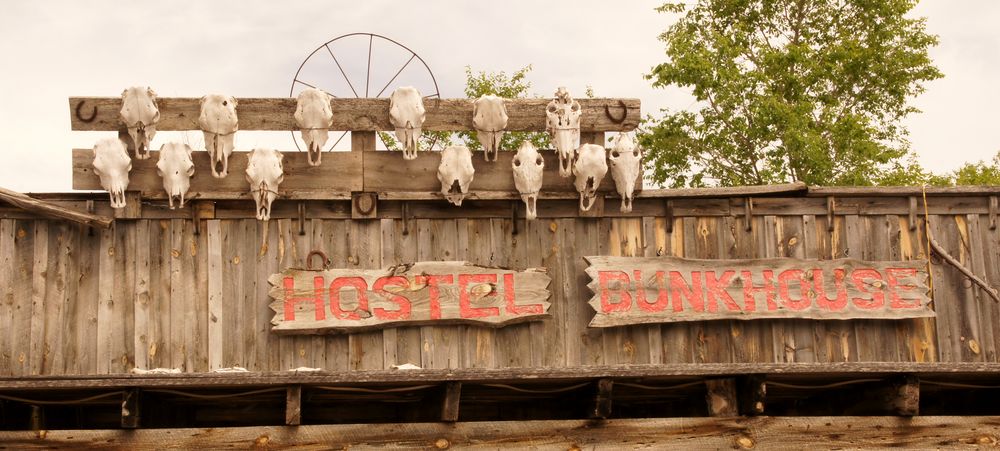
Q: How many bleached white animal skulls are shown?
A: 13